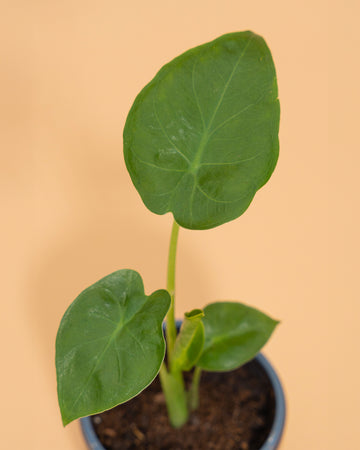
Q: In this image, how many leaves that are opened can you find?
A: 3